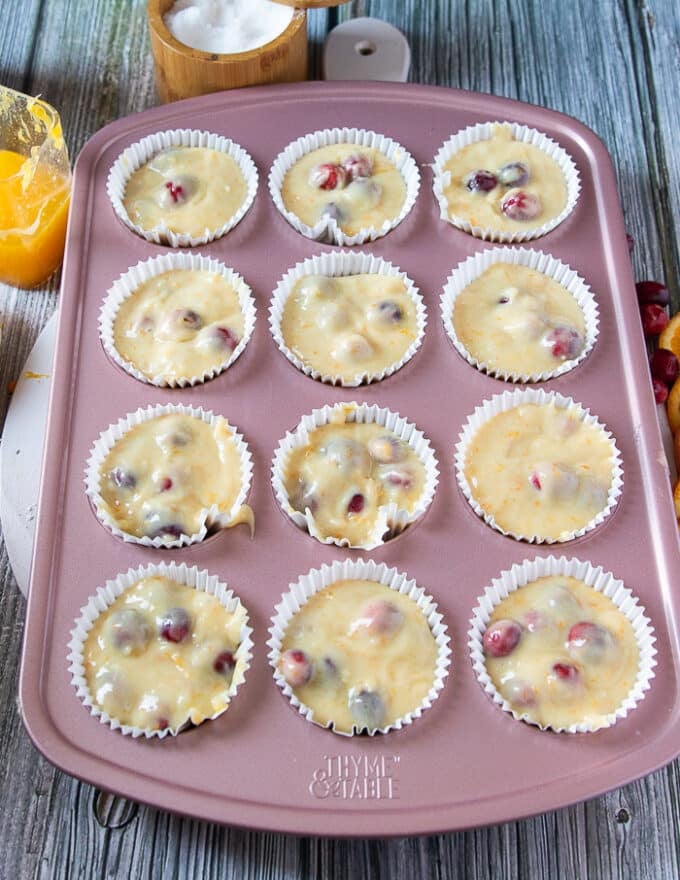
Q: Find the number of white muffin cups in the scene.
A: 12